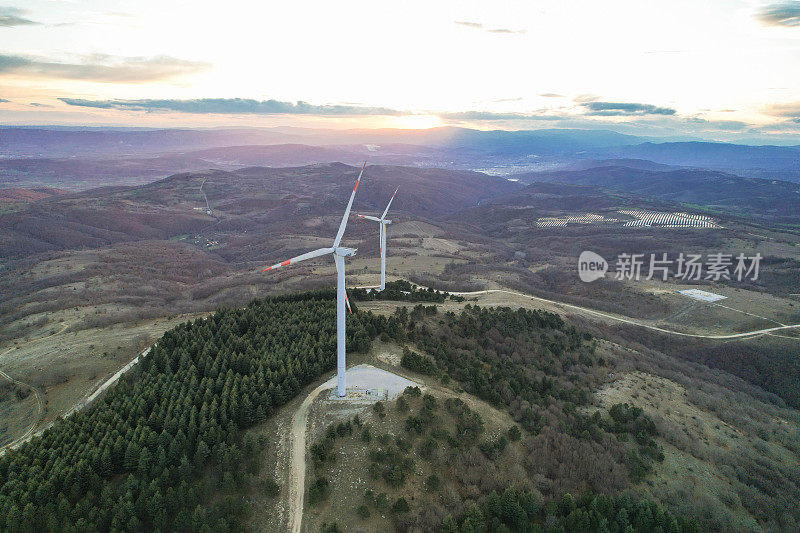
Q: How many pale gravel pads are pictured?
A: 2